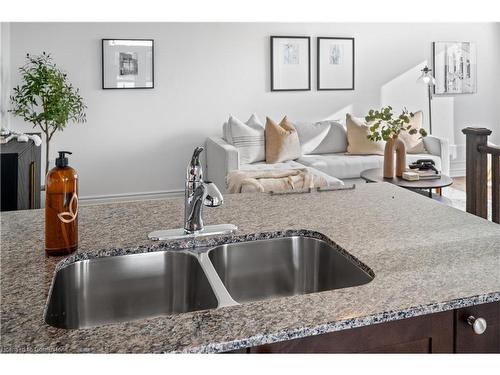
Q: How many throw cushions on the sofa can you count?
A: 4